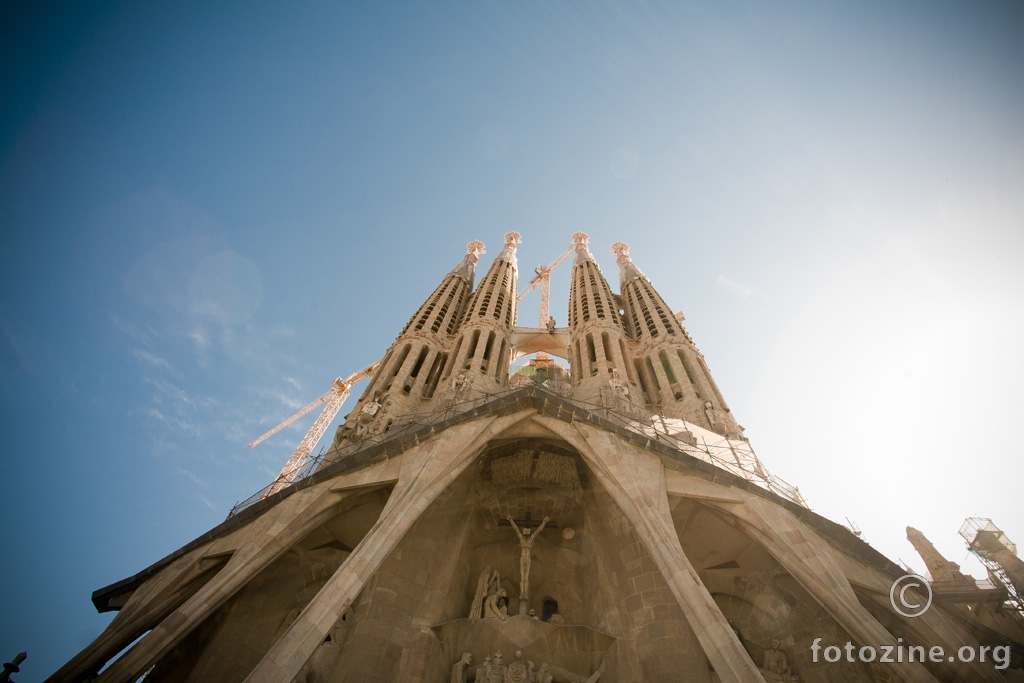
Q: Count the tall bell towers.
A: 4